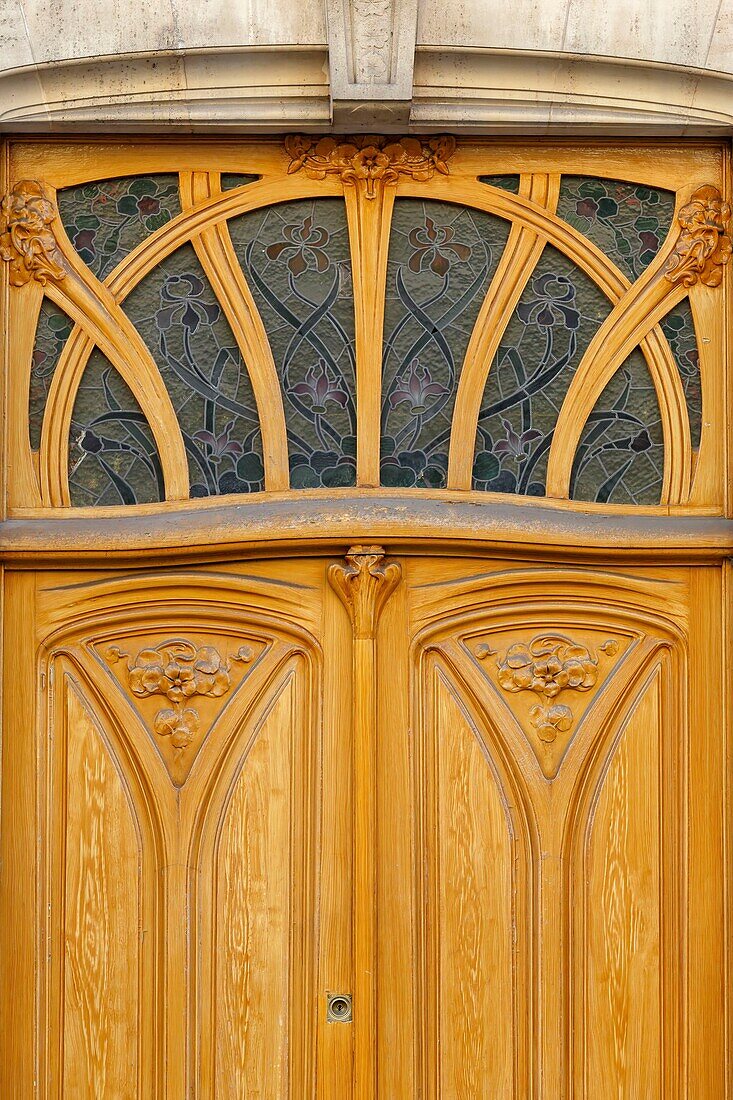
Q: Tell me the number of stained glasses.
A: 12